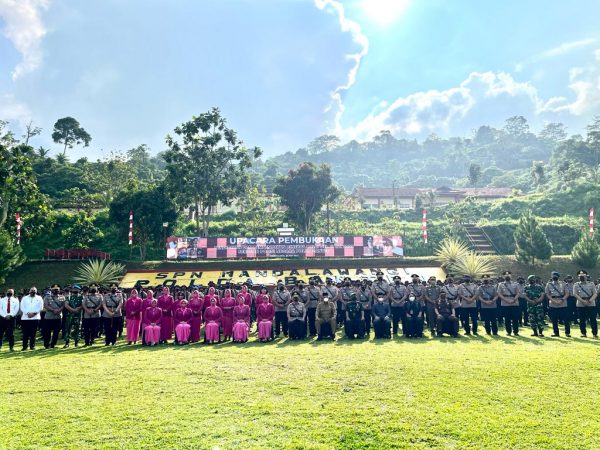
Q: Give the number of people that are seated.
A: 11